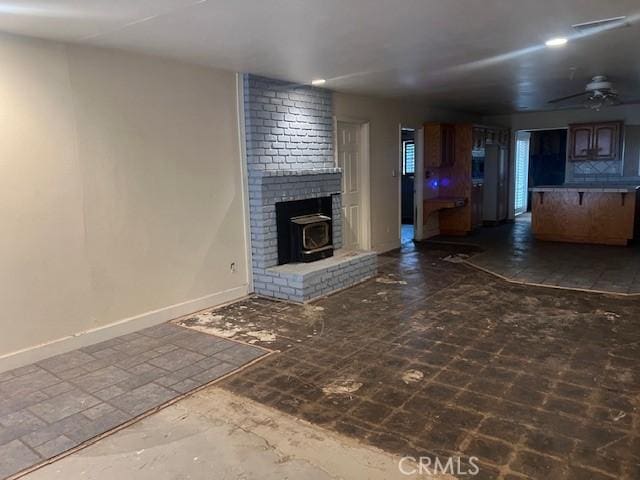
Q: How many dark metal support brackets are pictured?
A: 3